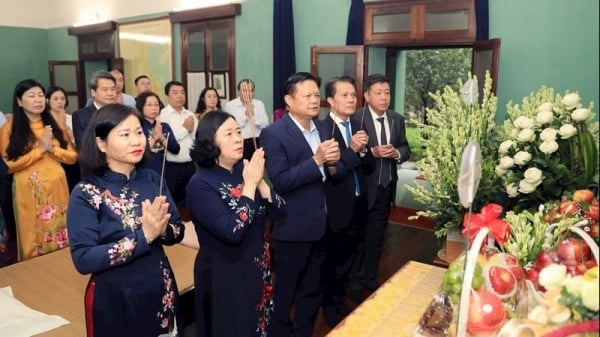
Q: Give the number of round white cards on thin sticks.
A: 2